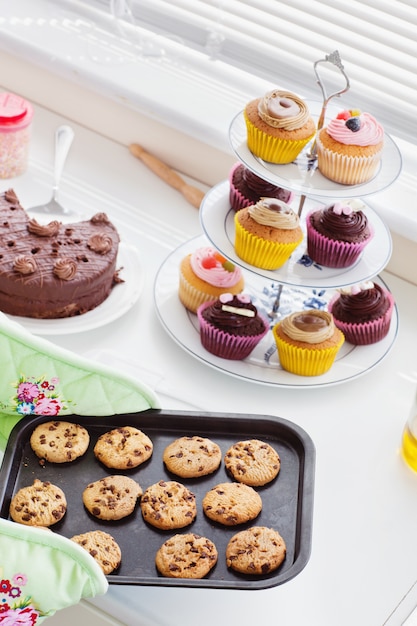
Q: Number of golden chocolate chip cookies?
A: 11